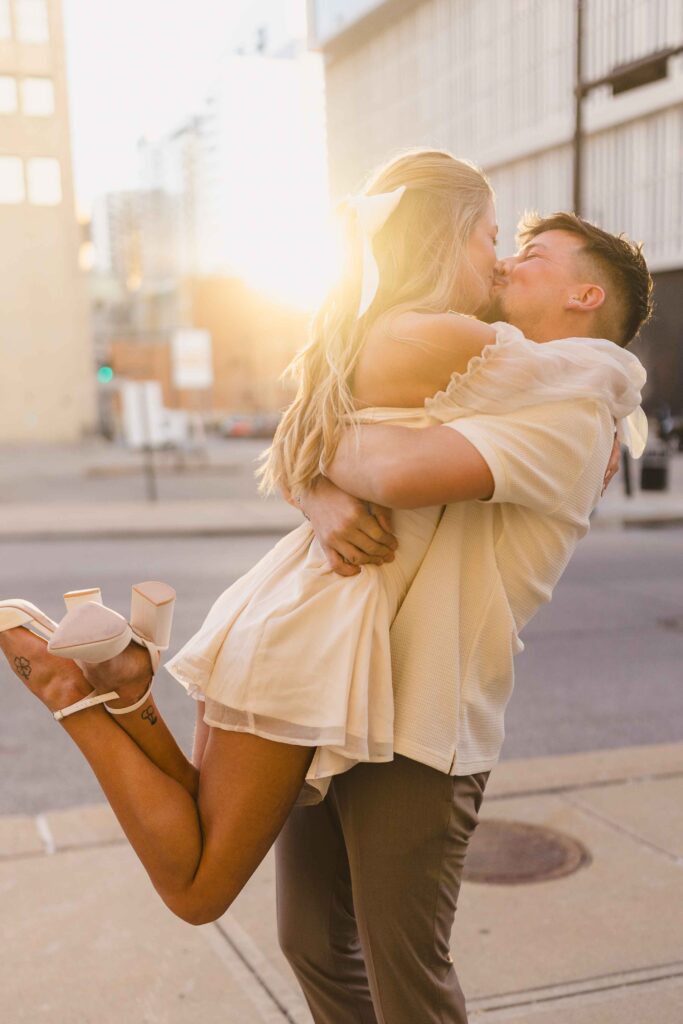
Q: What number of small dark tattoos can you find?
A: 2